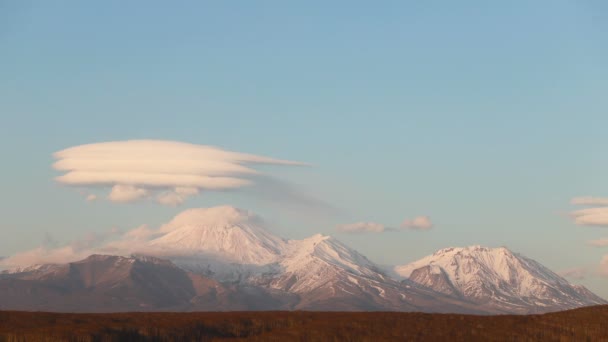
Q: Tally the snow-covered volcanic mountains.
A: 3